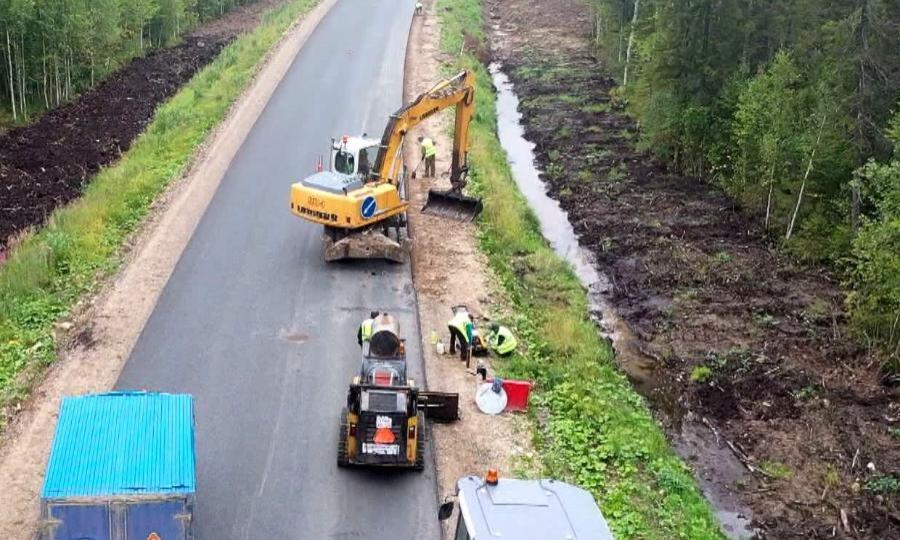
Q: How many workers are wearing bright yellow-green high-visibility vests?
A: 4